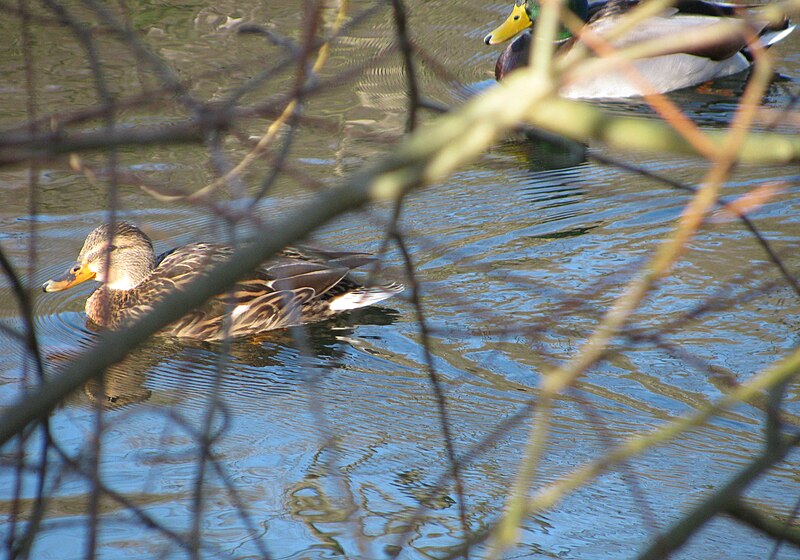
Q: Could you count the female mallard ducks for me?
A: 1